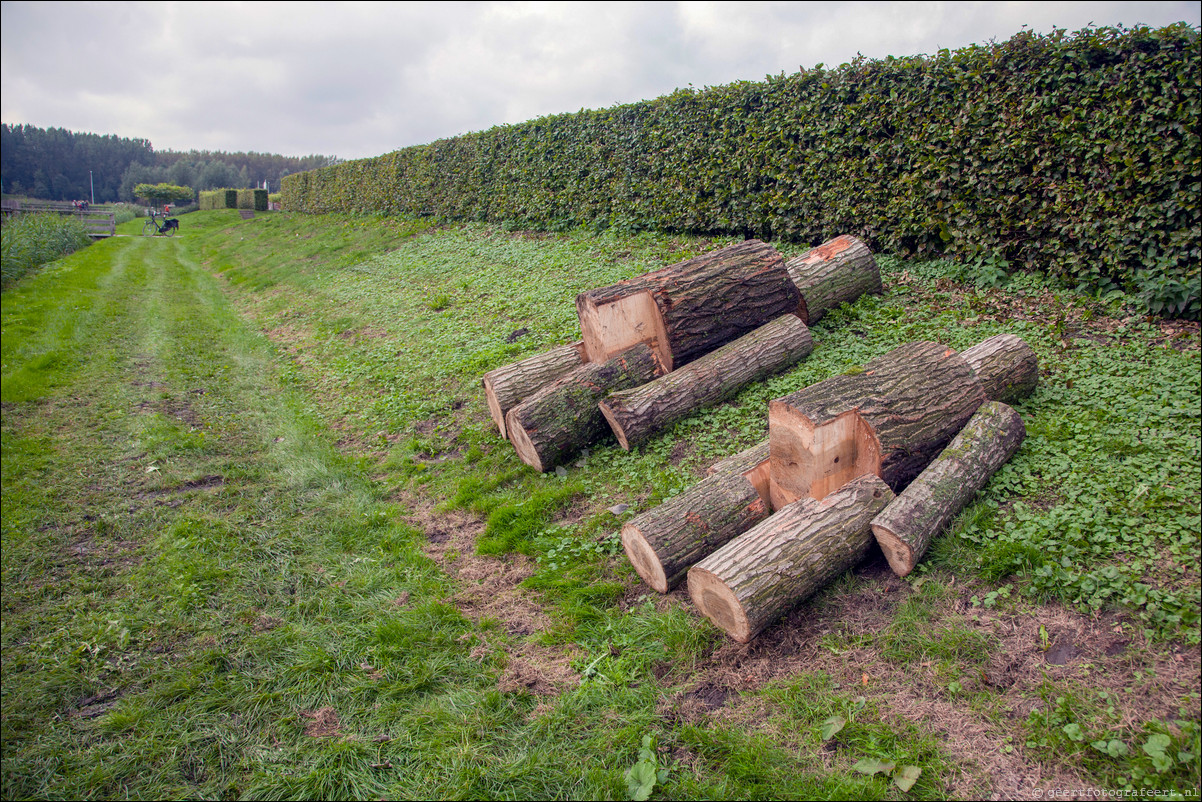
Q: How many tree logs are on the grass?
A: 11